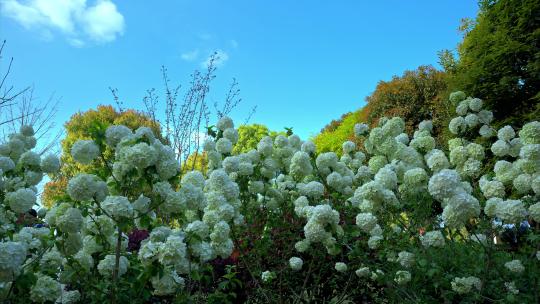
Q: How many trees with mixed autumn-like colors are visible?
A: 2